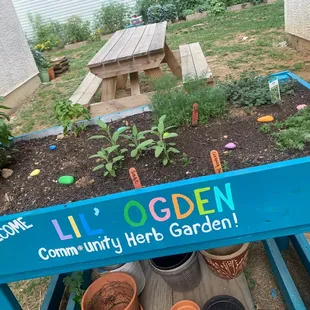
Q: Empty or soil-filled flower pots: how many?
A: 6